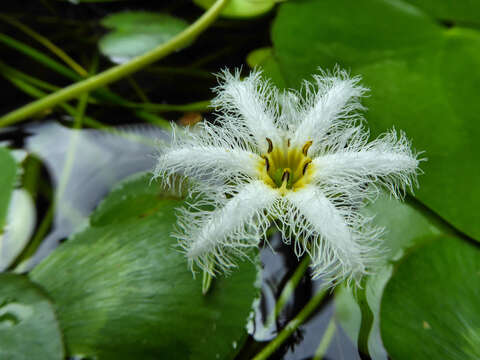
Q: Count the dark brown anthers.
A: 6